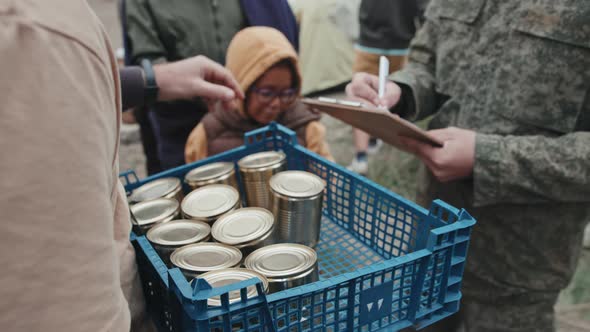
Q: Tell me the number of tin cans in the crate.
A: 11